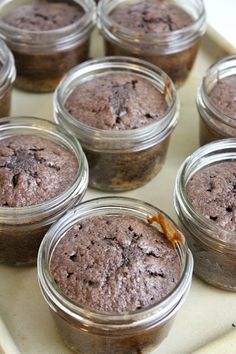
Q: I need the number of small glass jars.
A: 8